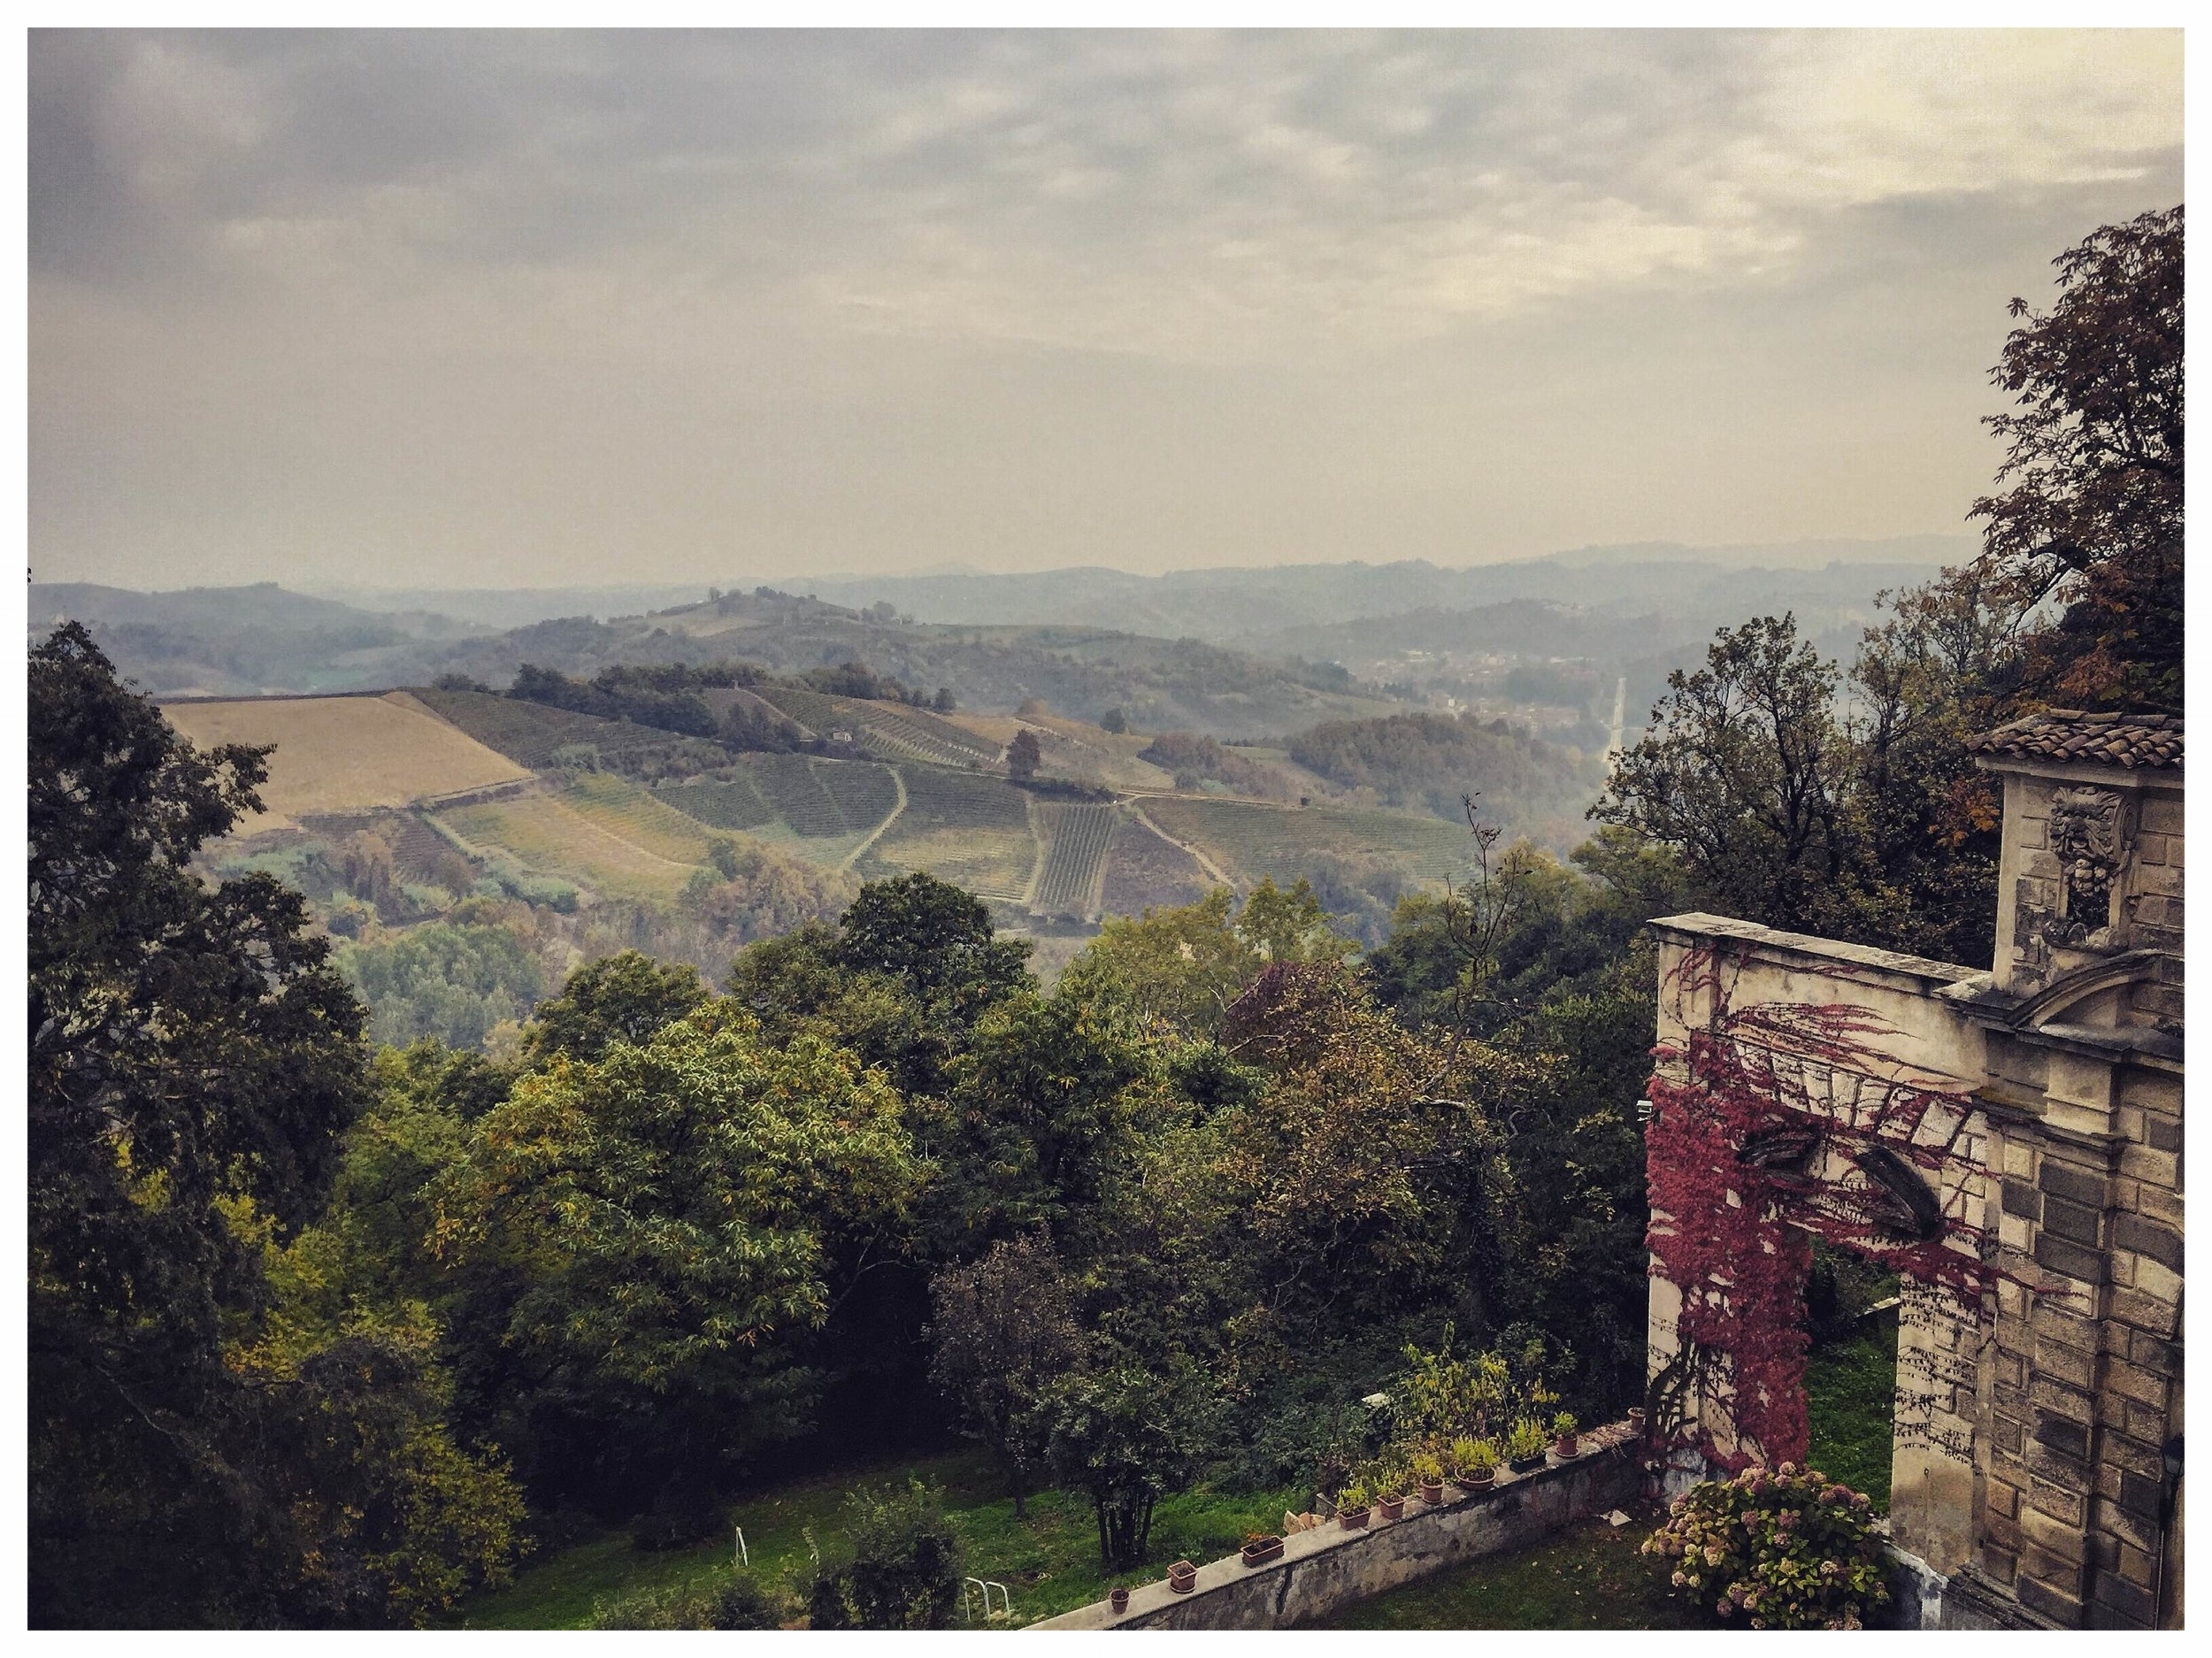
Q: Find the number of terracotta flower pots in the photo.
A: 9